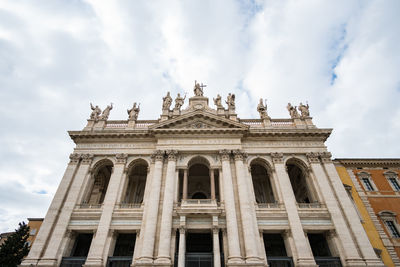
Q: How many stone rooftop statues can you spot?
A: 11